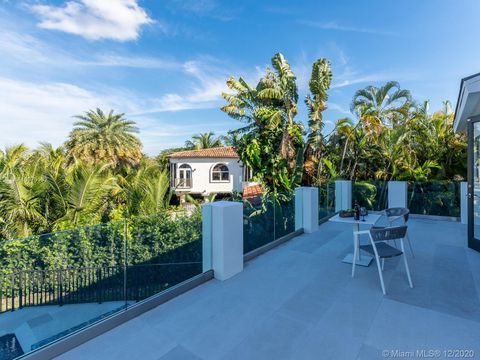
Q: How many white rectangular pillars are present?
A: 5